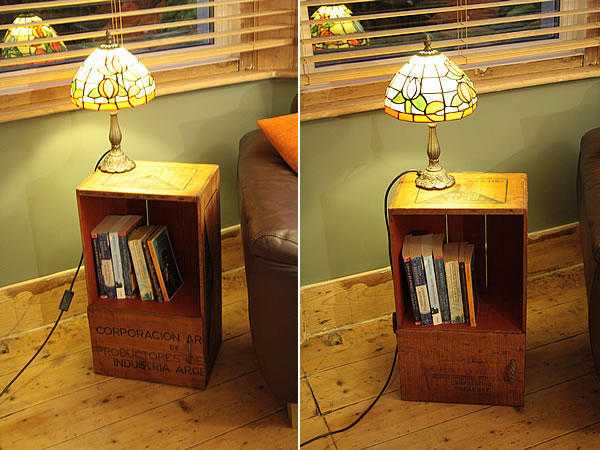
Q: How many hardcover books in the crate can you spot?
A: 0